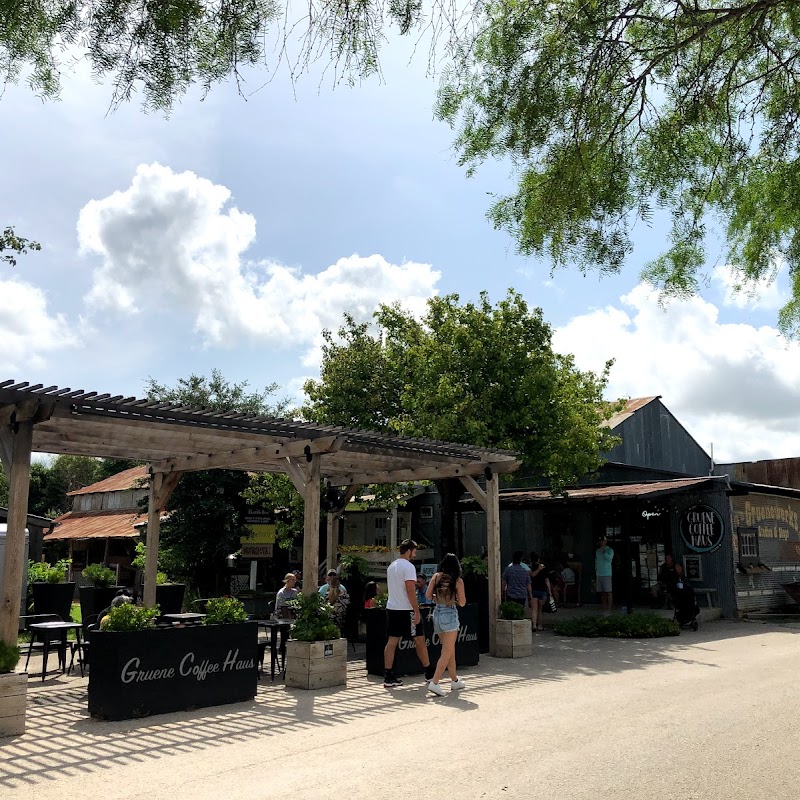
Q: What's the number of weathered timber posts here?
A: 5